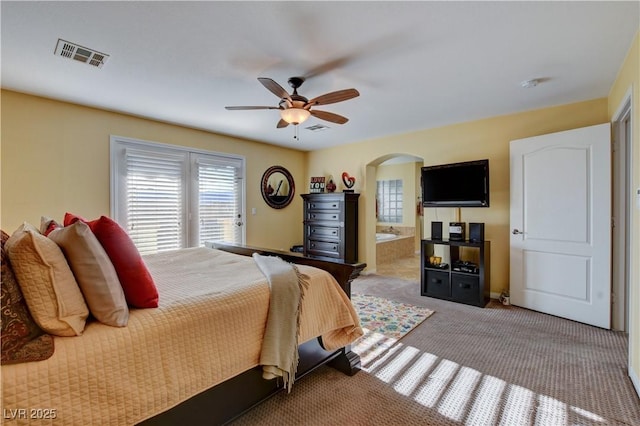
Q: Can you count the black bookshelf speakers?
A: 2